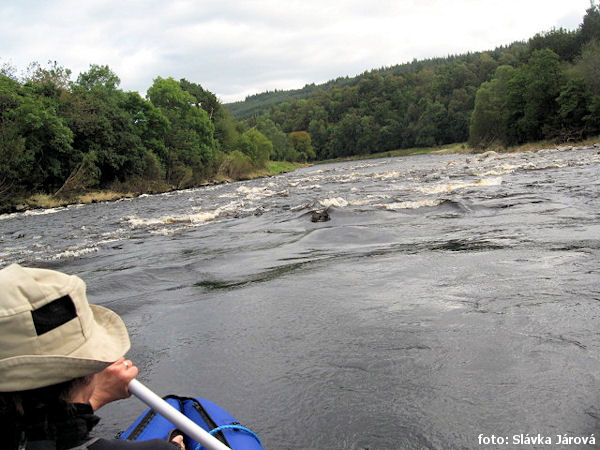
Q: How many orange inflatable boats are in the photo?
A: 0